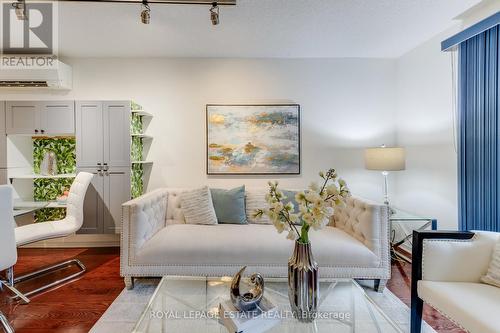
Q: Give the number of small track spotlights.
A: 3